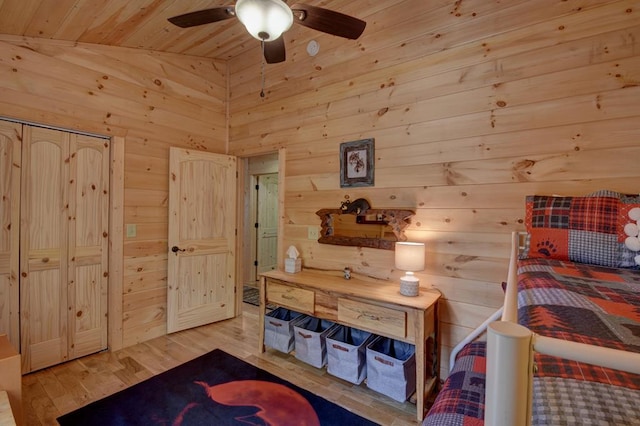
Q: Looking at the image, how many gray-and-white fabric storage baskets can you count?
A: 4